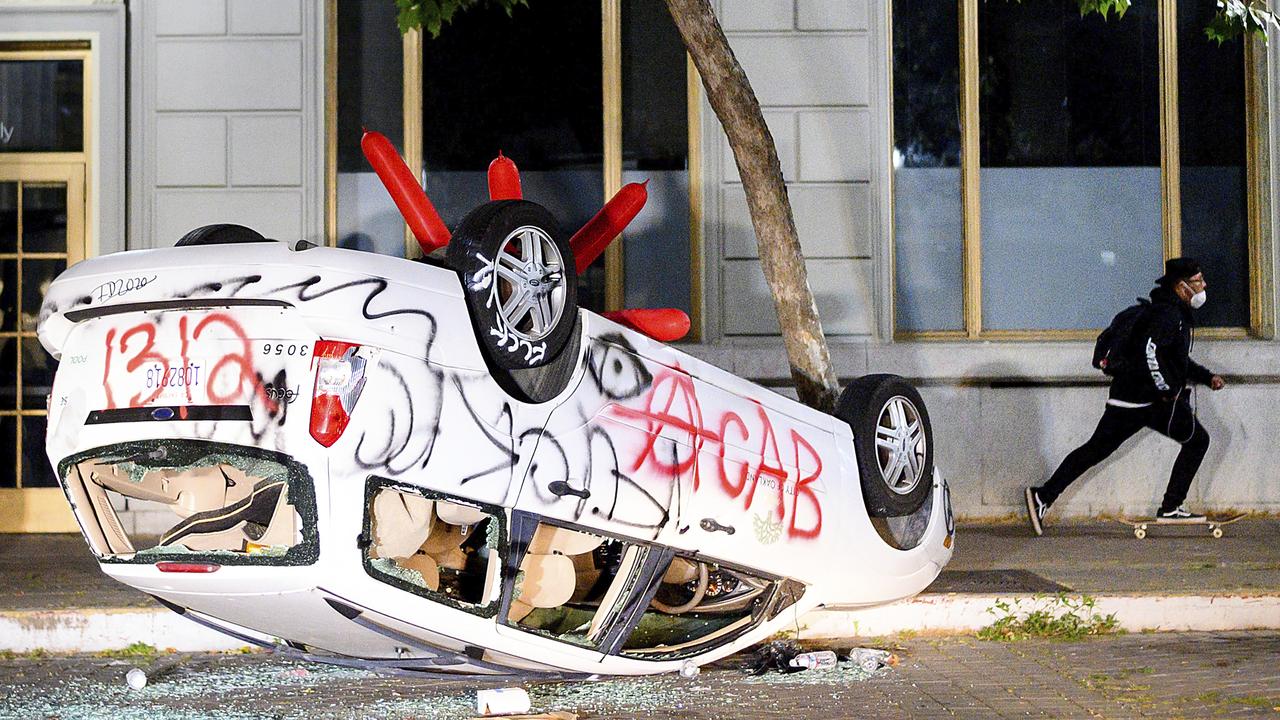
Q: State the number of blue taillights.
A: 0